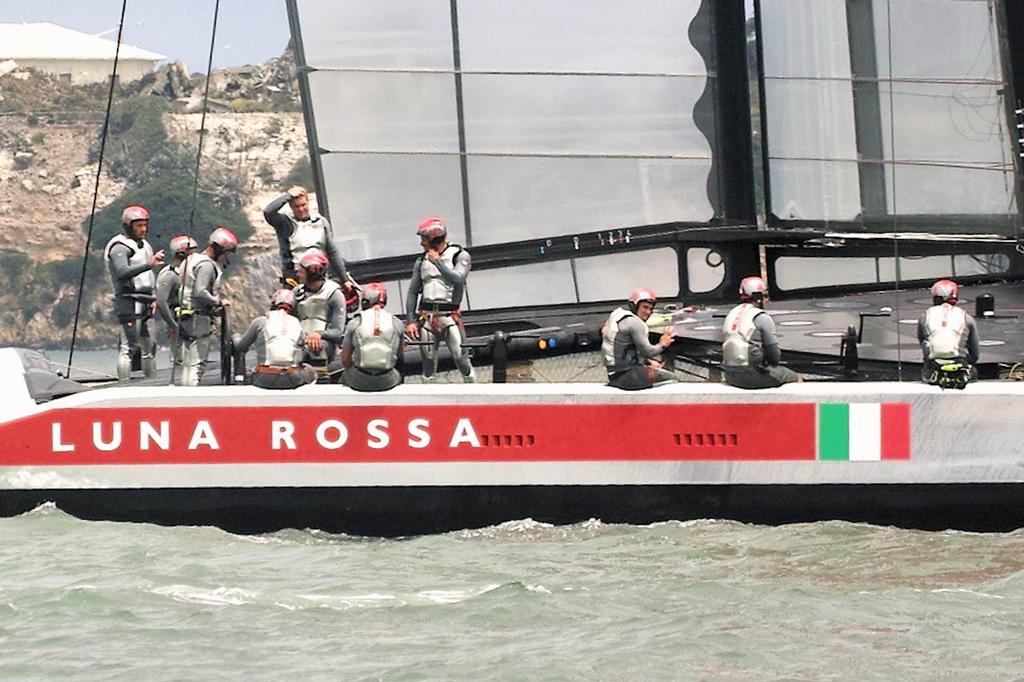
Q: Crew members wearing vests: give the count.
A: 11